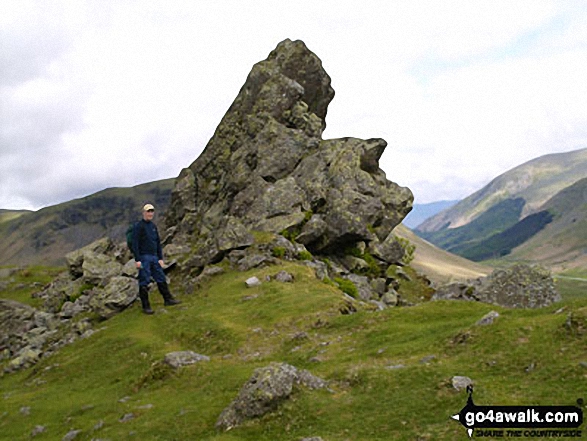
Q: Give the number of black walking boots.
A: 2